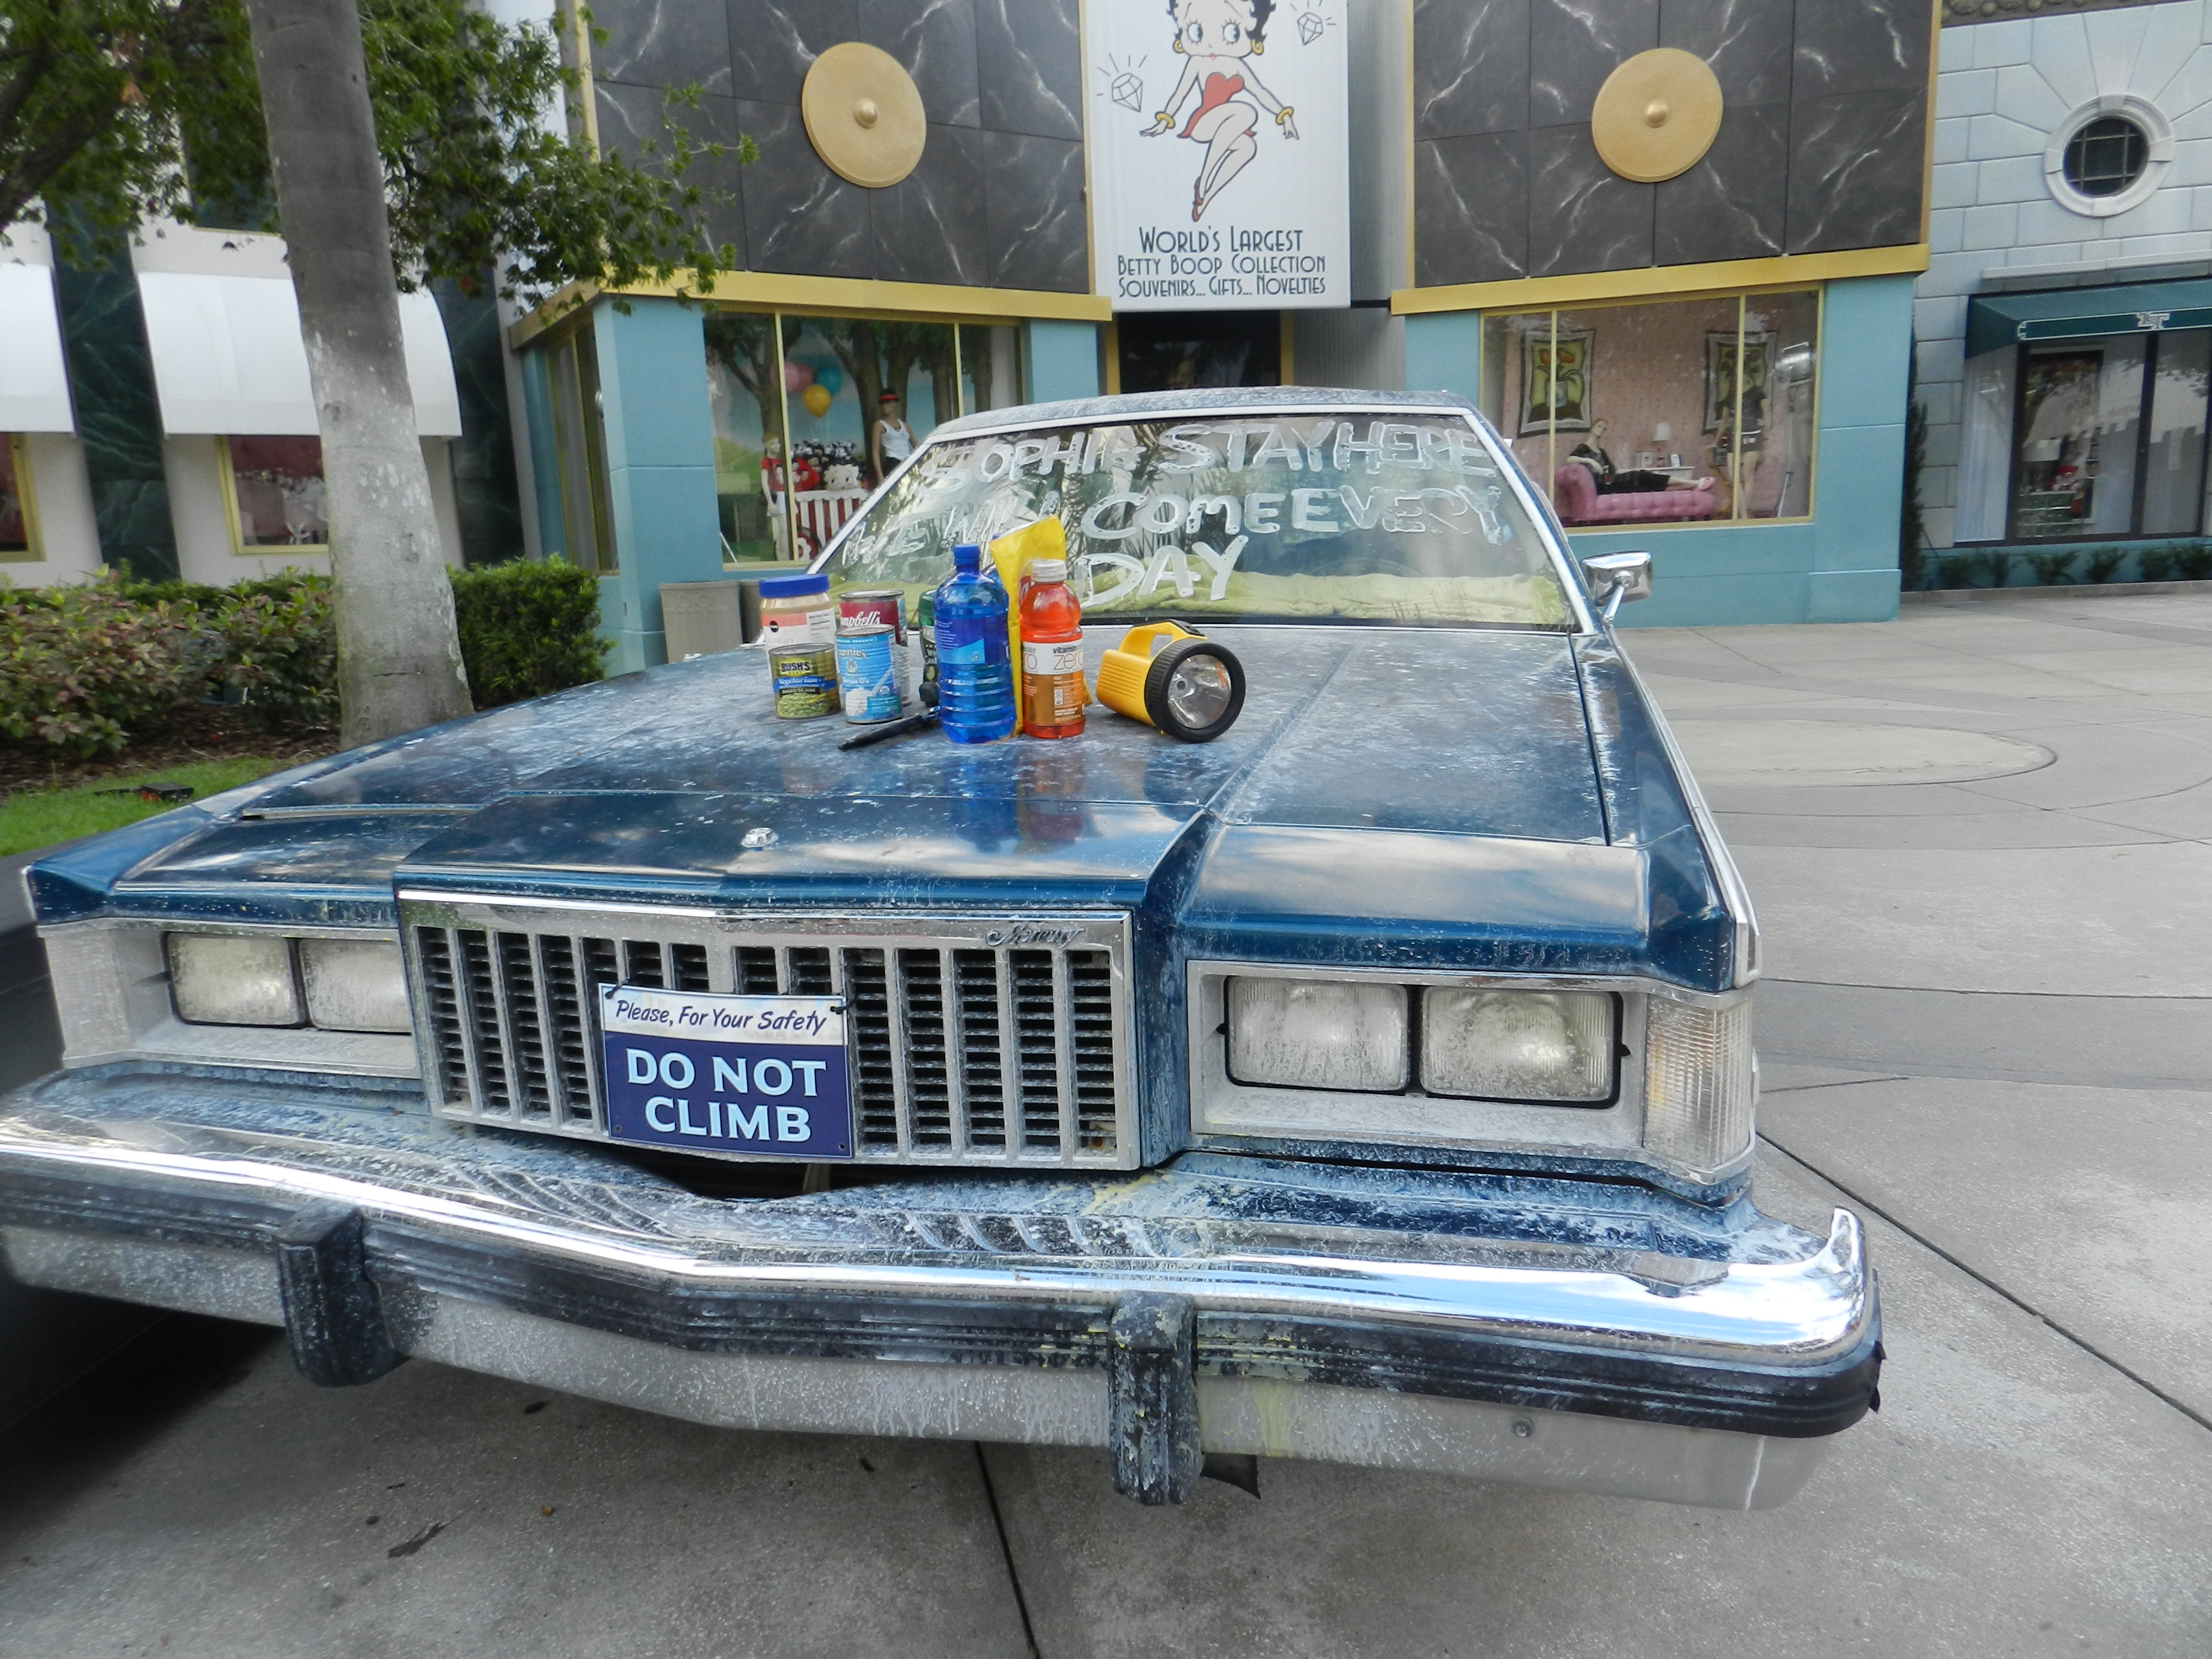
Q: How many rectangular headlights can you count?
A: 4